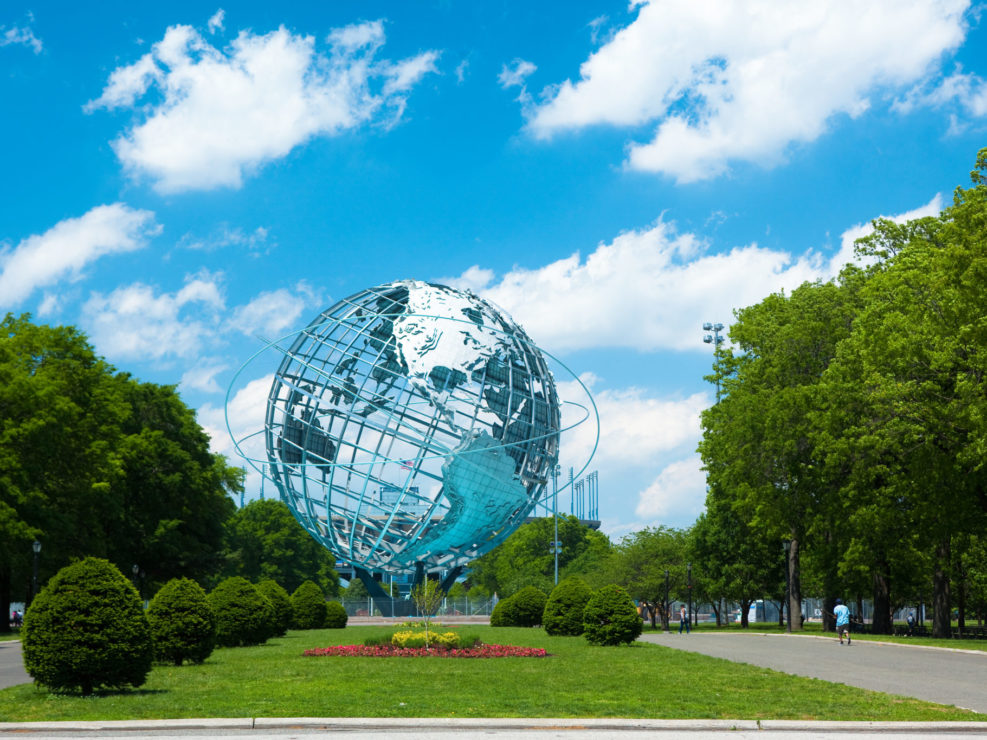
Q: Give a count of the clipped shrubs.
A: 10